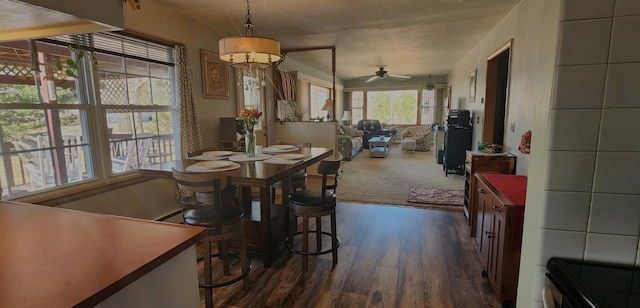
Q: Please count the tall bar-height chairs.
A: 4